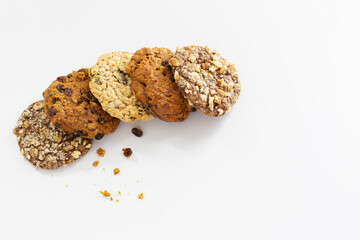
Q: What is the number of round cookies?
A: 5